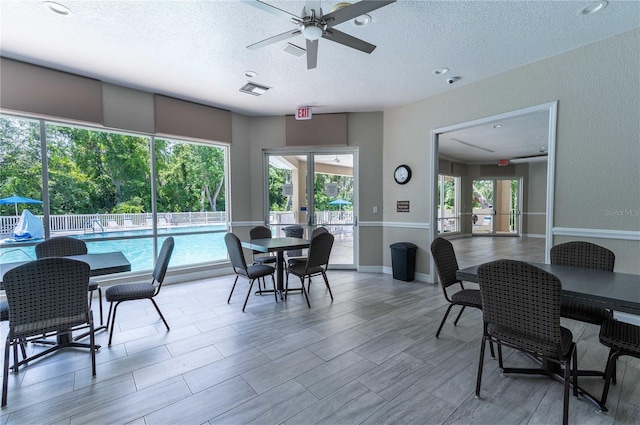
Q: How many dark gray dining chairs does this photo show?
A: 12